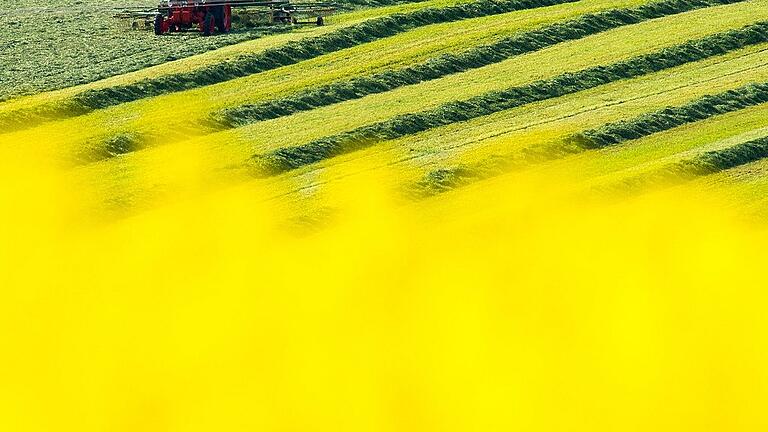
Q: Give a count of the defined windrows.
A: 5